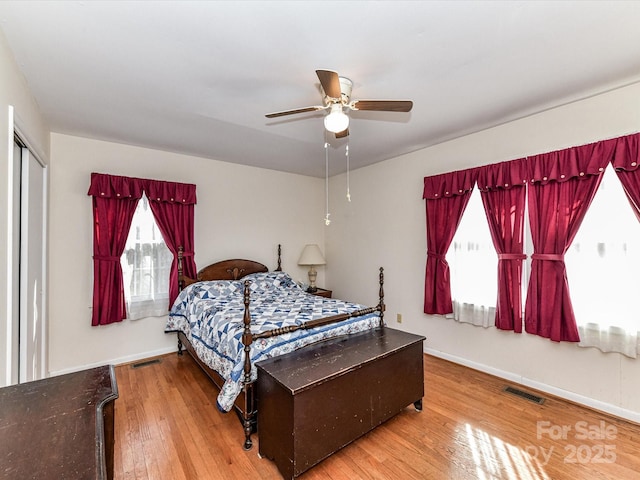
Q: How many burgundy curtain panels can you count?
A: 6